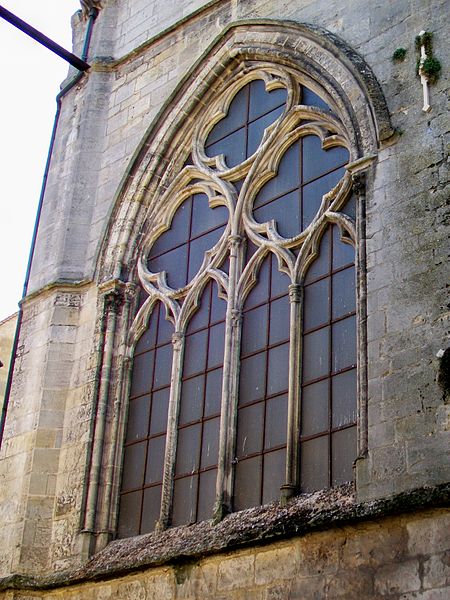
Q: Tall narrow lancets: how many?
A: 4